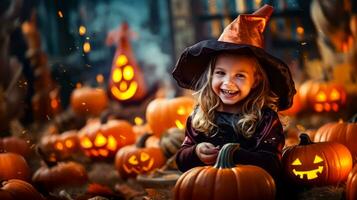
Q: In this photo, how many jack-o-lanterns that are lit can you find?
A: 7